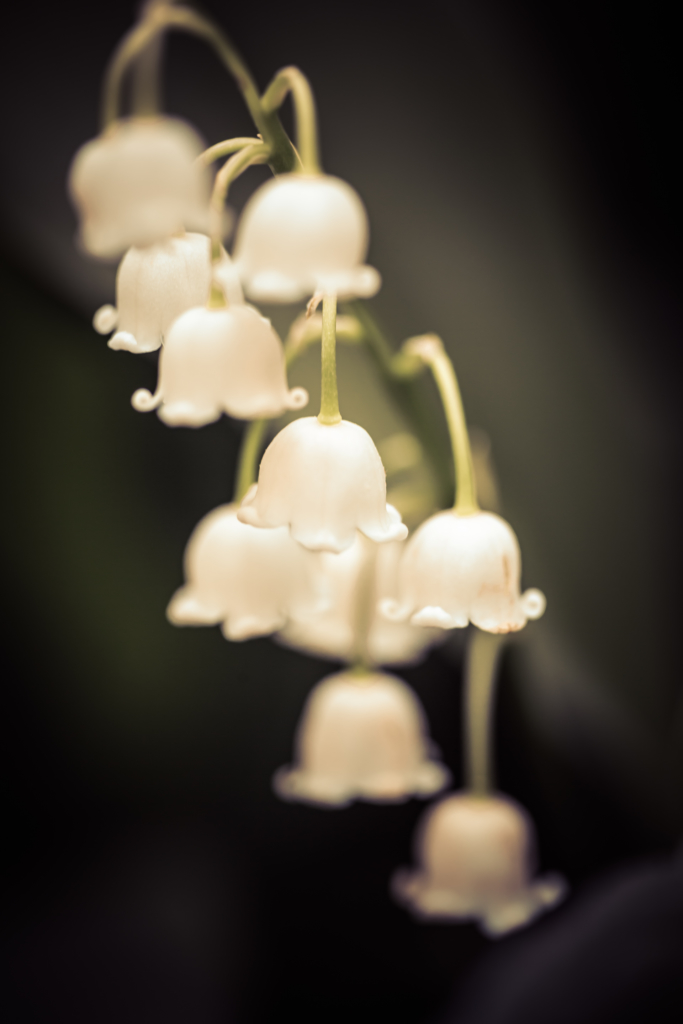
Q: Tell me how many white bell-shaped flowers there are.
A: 10